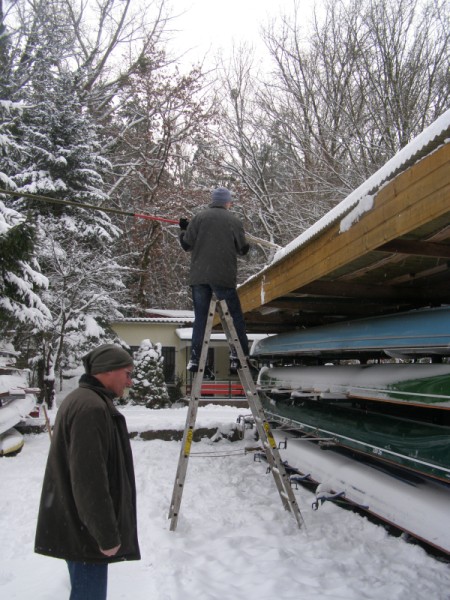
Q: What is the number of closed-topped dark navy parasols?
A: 0